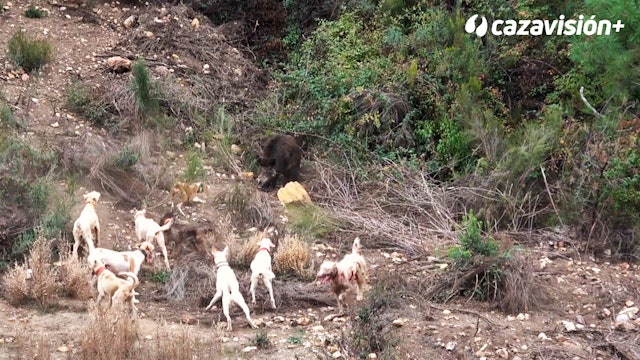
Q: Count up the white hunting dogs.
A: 7